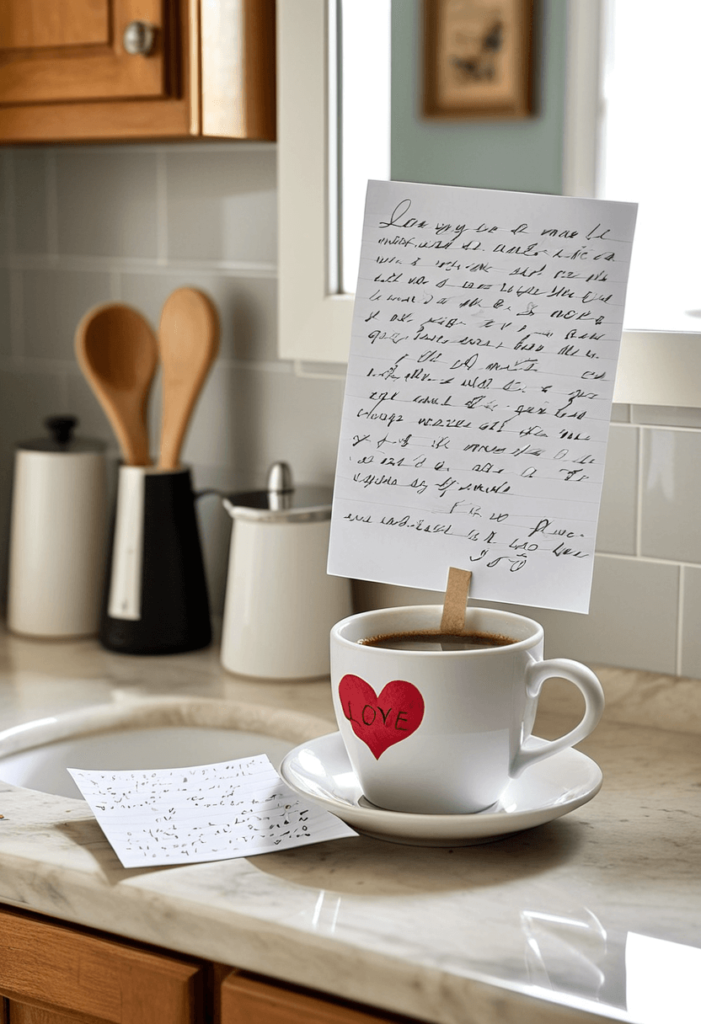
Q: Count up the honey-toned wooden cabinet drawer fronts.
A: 2